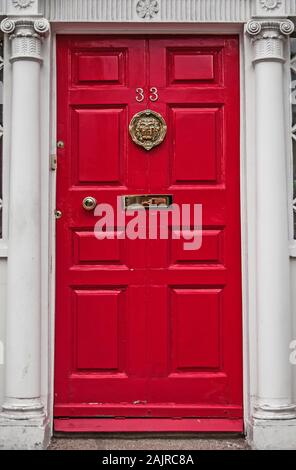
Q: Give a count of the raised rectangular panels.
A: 8